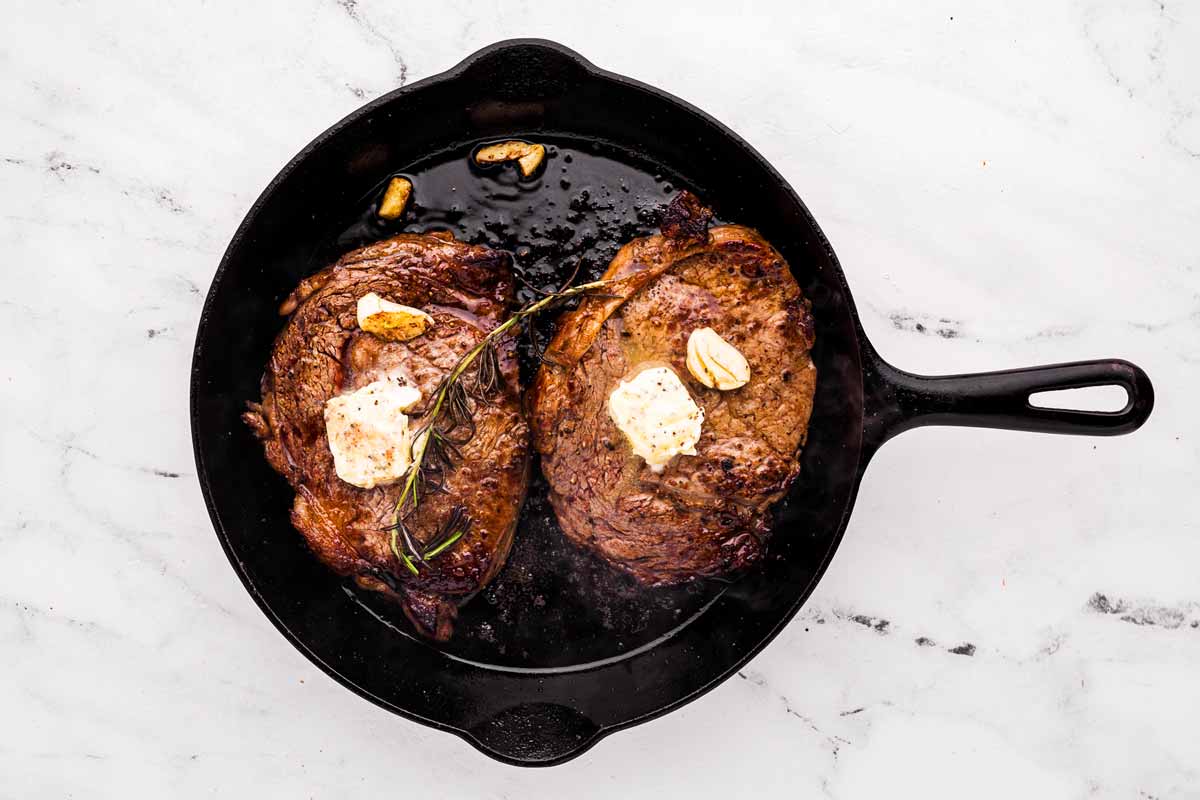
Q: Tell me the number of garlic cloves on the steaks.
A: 2